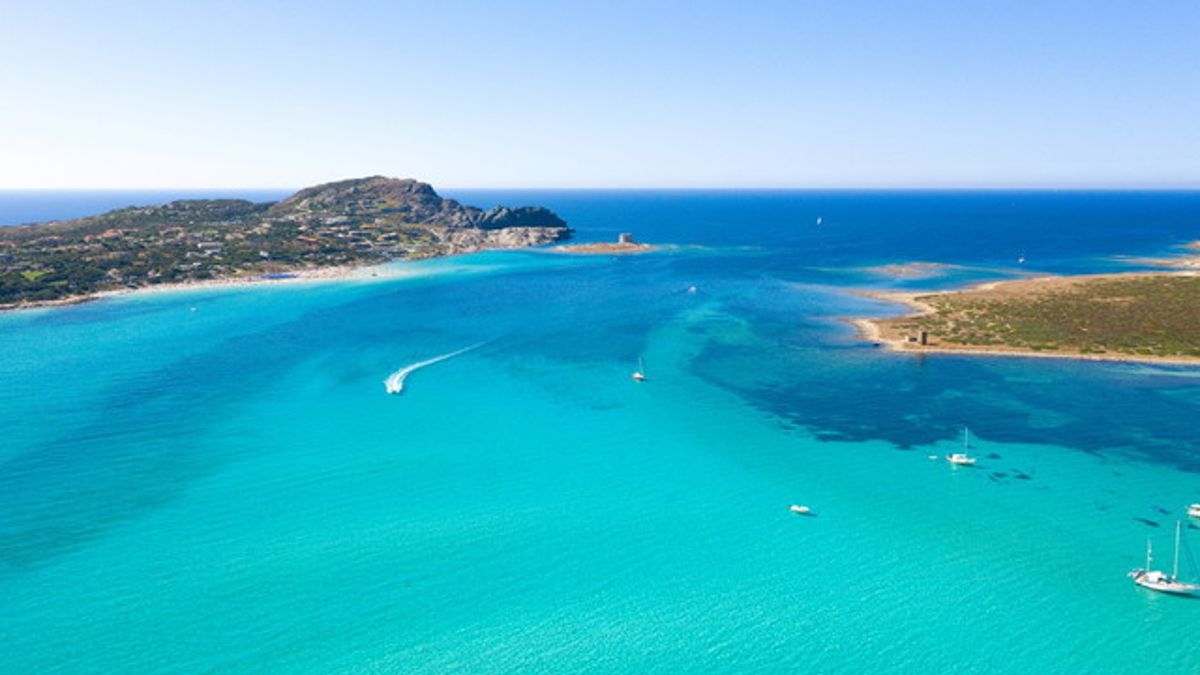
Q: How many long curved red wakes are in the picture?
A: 0